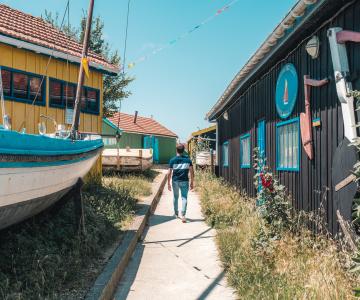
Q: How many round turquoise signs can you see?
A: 1